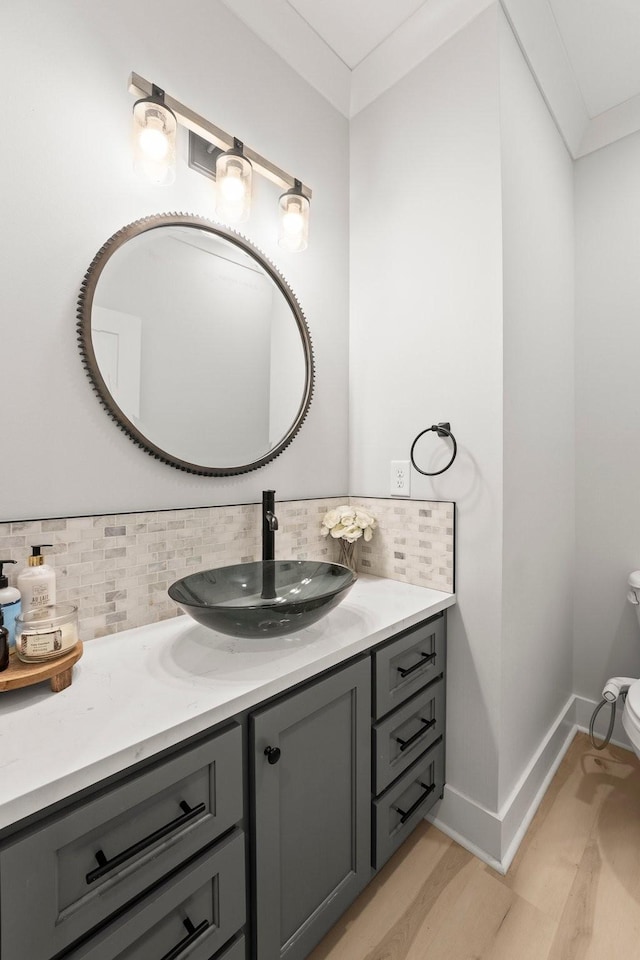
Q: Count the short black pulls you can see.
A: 3